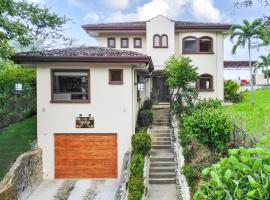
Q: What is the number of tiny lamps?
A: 2